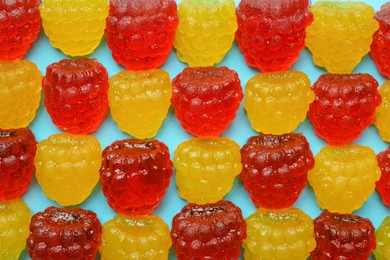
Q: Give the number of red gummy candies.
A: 14